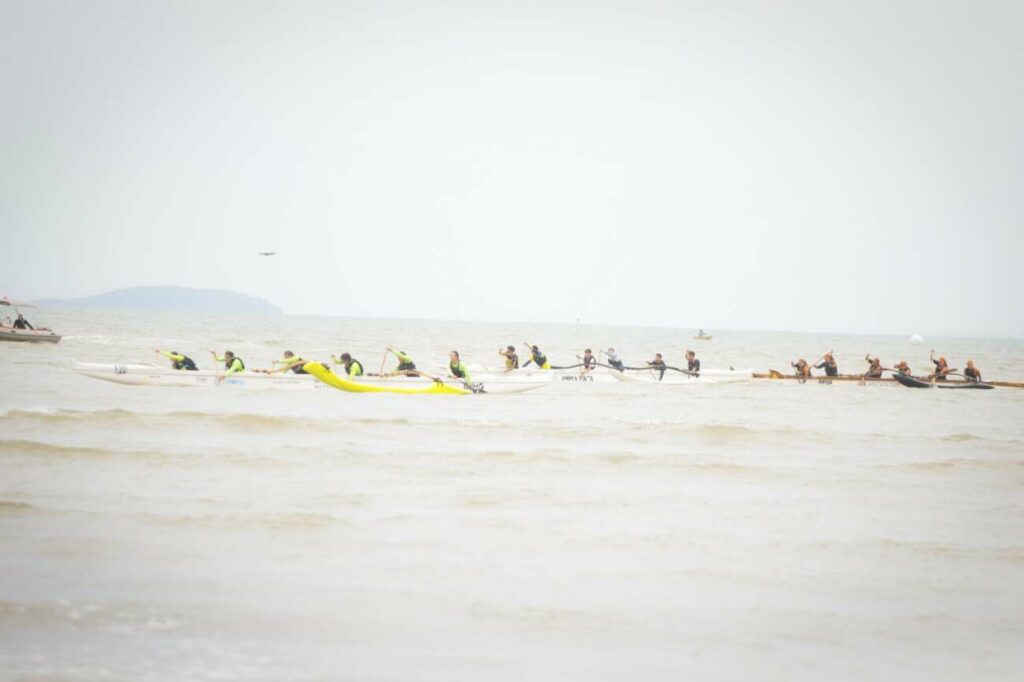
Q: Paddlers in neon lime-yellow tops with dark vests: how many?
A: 6